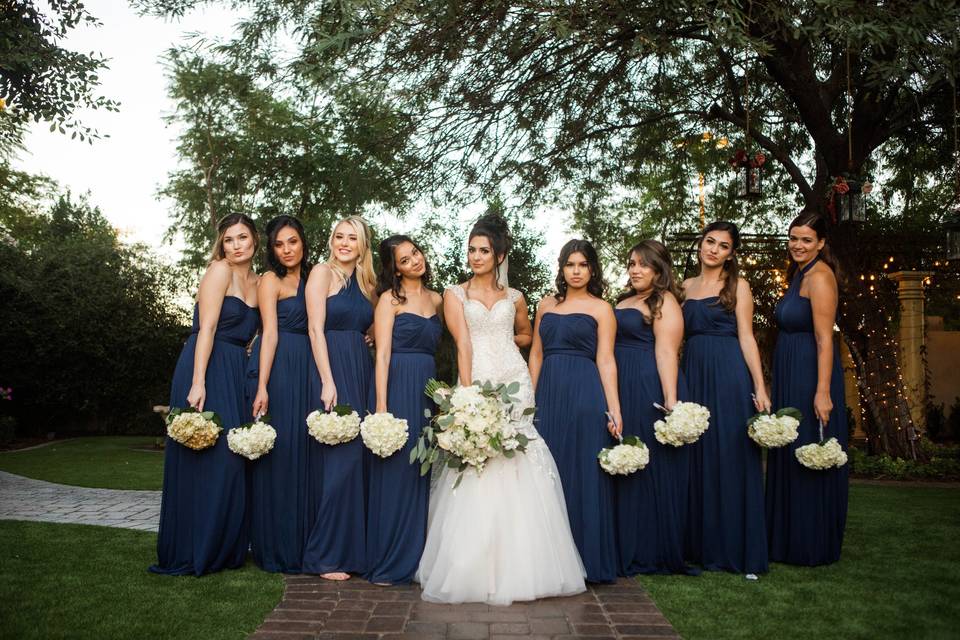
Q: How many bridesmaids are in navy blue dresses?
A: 8